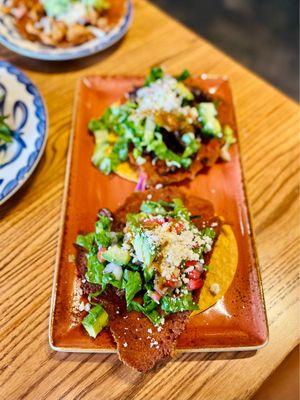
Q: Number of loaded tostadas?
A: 2